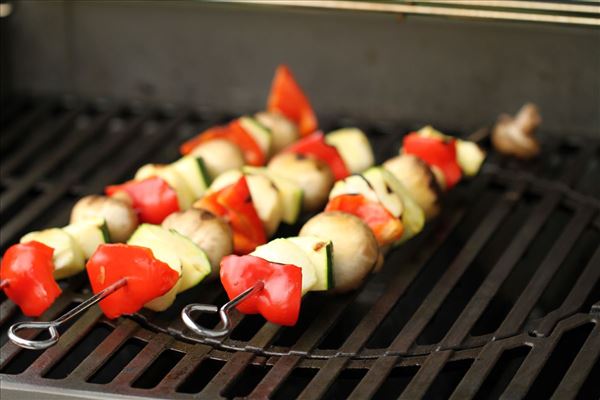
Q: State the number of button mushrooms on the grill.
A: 8